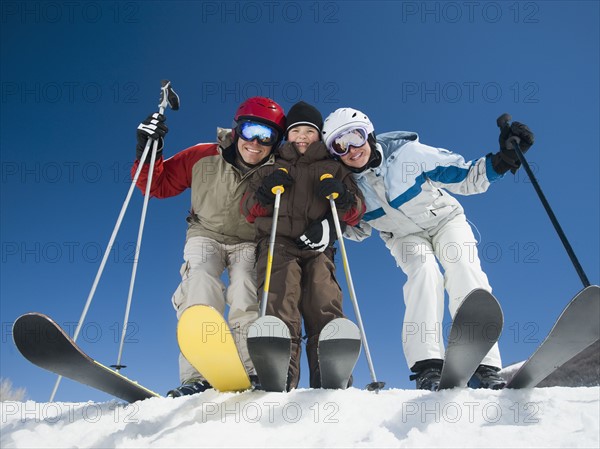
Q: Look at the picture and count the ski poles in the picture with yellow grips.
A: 2